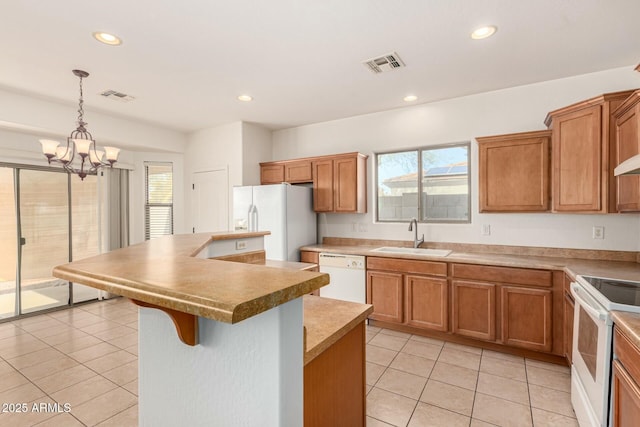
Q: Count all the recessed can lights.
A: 4